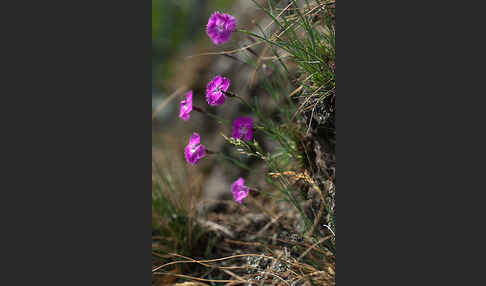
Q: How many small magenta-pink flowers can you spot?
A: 6